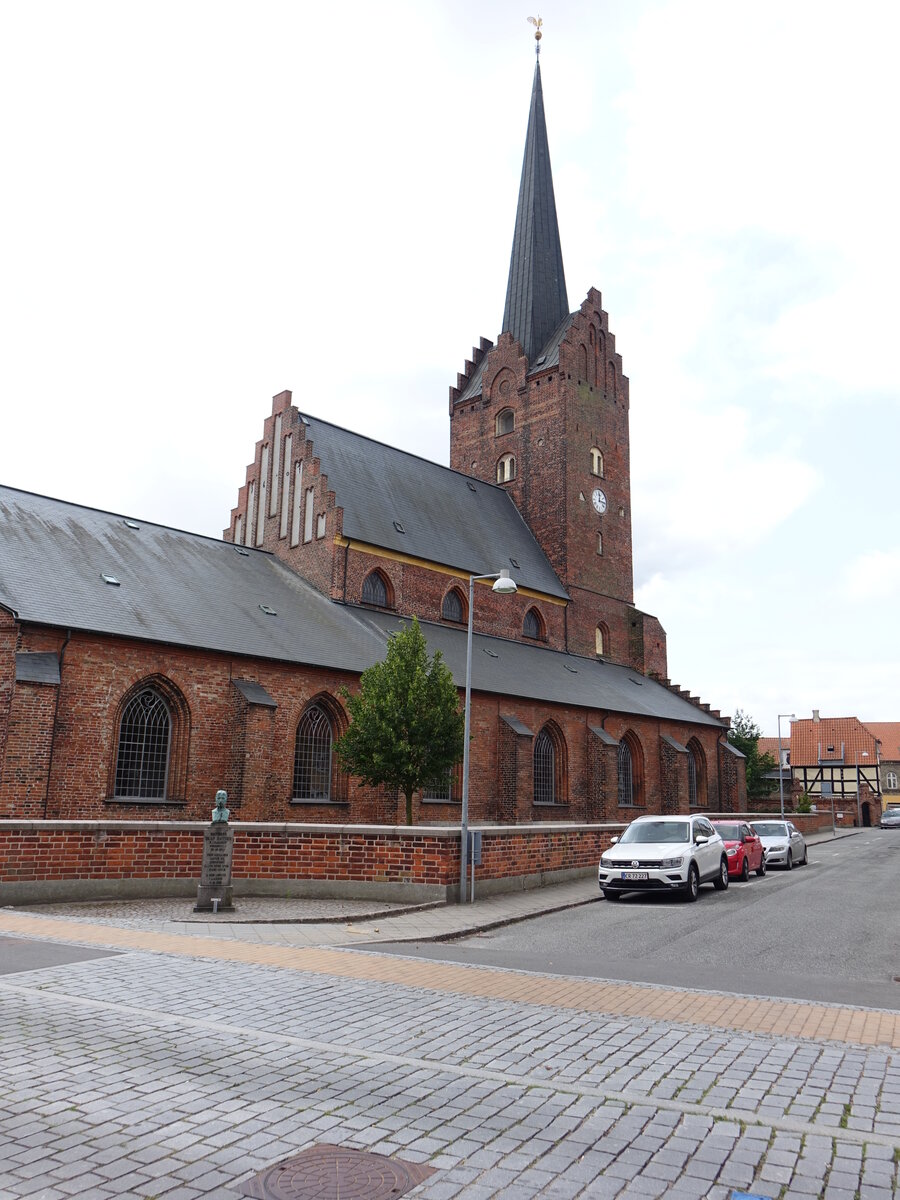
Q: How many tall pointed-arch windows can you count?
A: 6